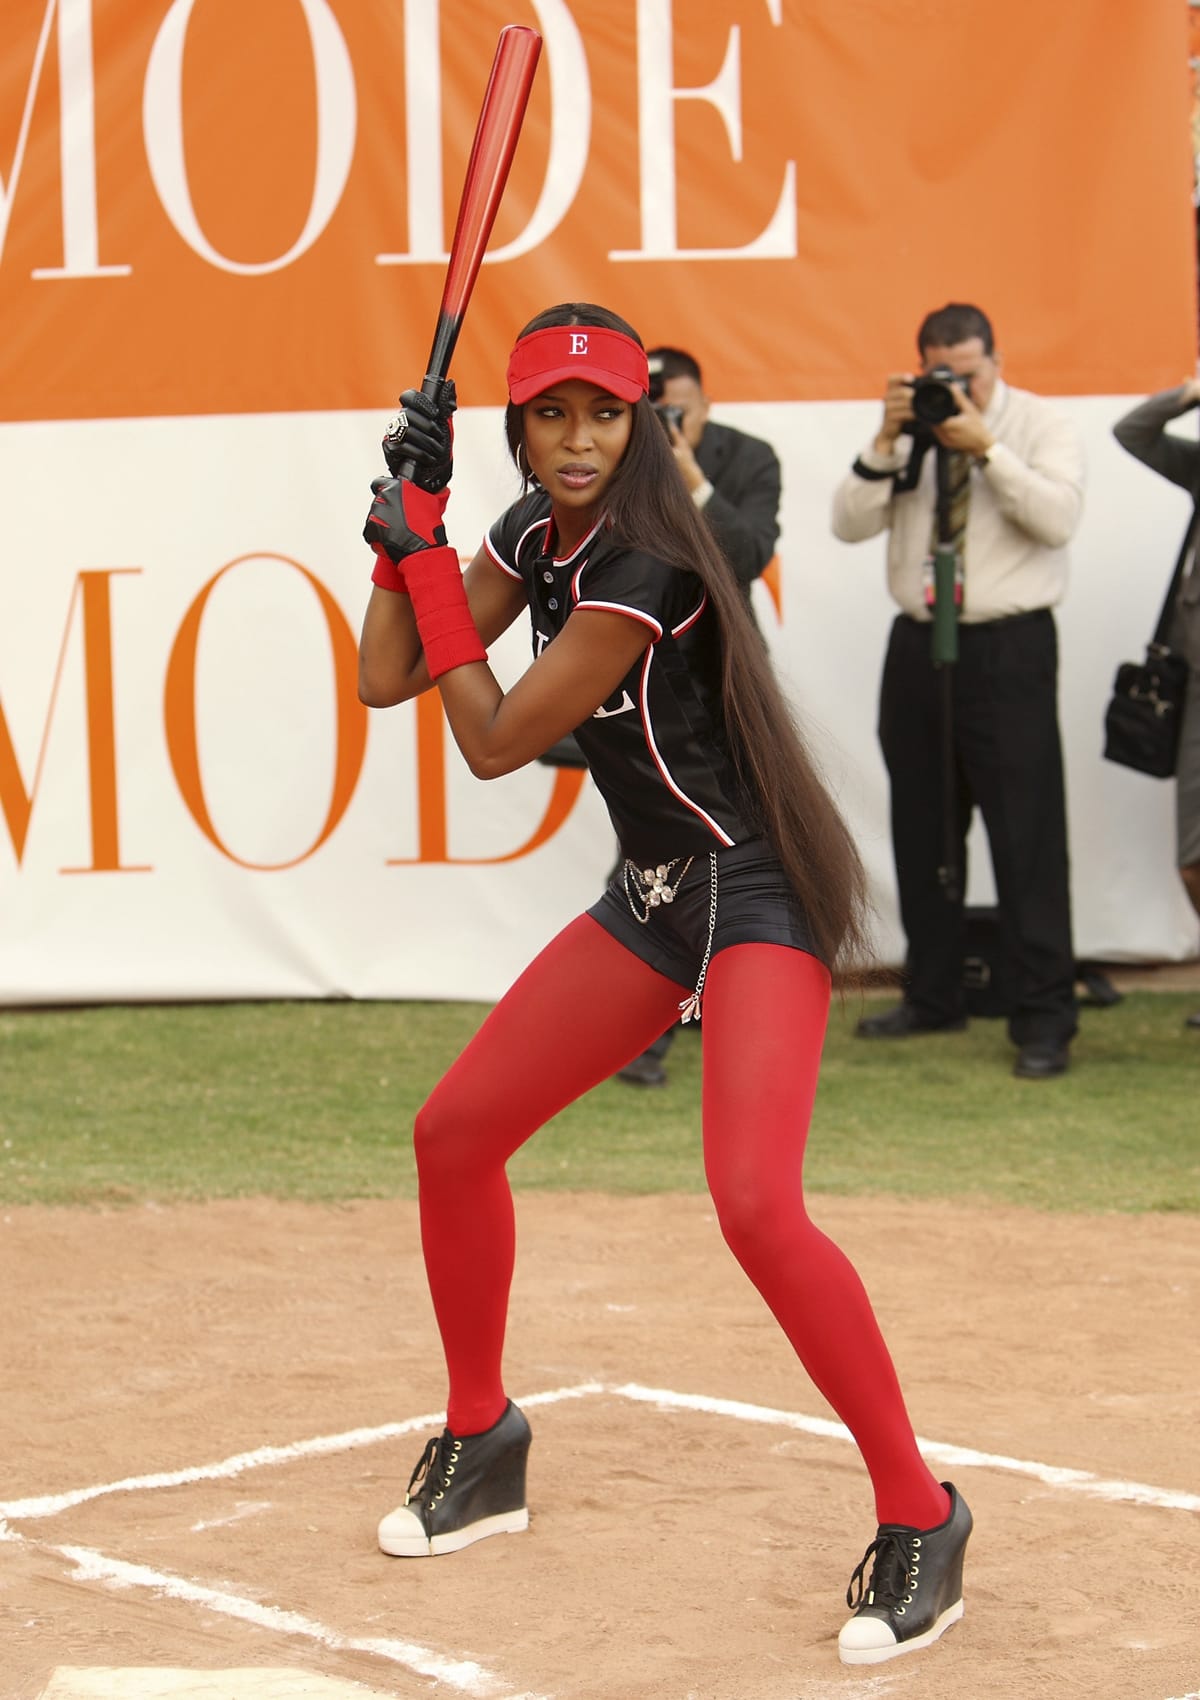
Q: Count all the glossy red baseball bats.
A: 1